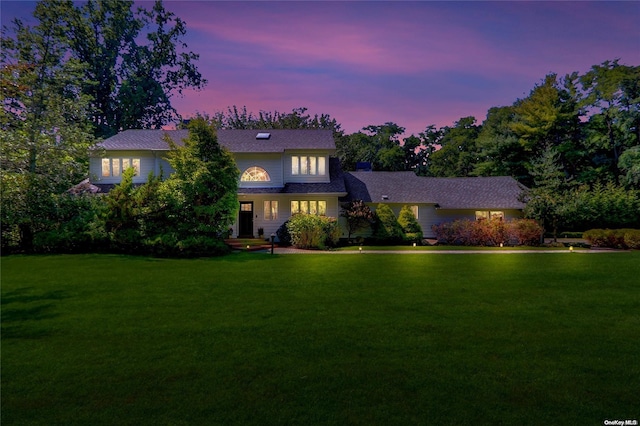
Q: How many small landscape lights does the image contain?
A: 5